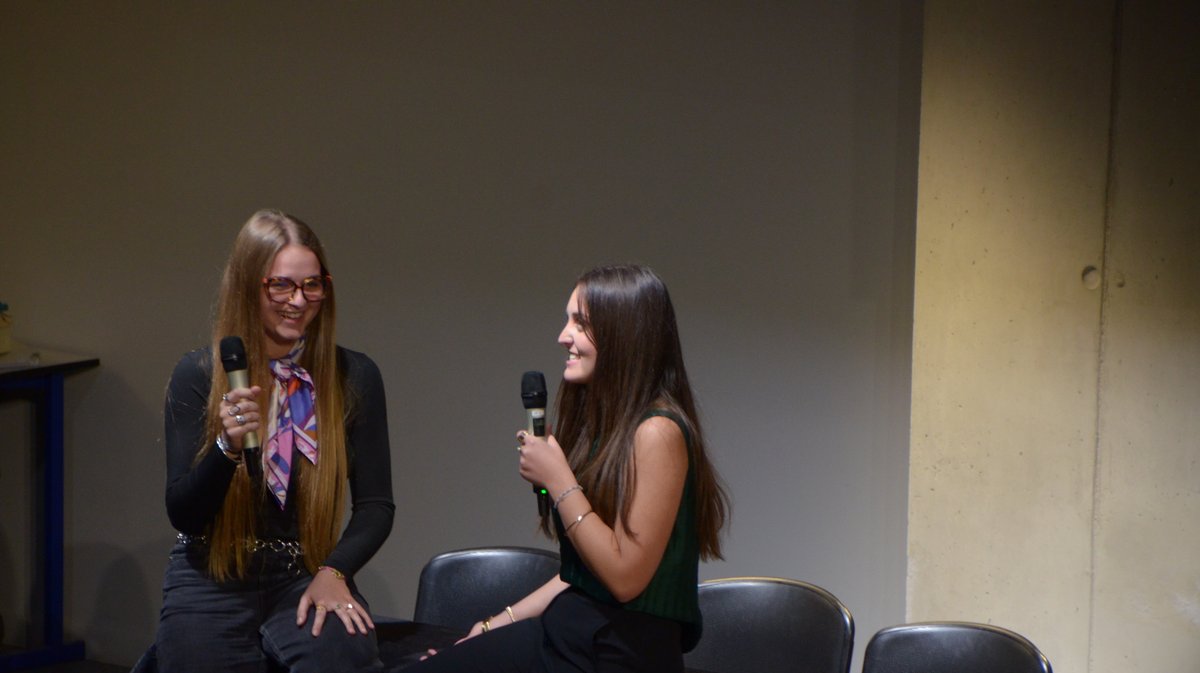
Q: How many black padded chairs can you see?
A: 3